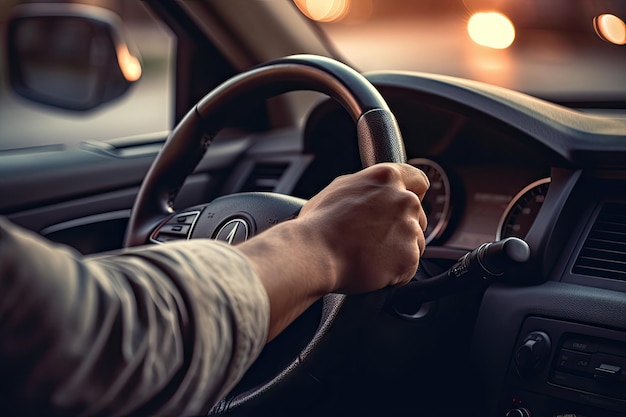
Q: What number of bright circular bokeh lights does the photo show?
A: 3